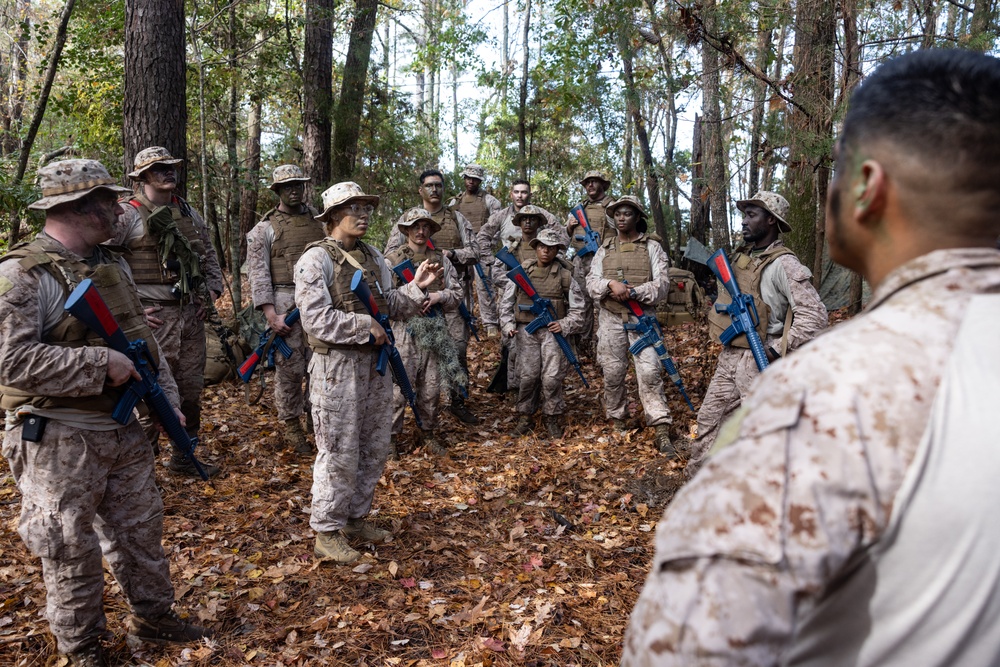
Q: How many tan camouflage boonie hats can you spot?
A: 11